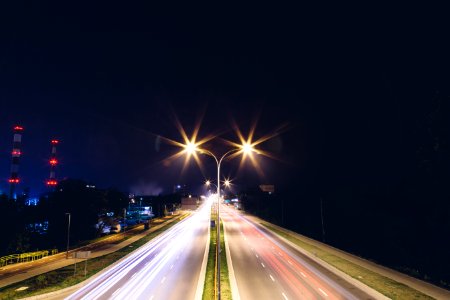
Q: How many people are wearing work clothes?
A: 0